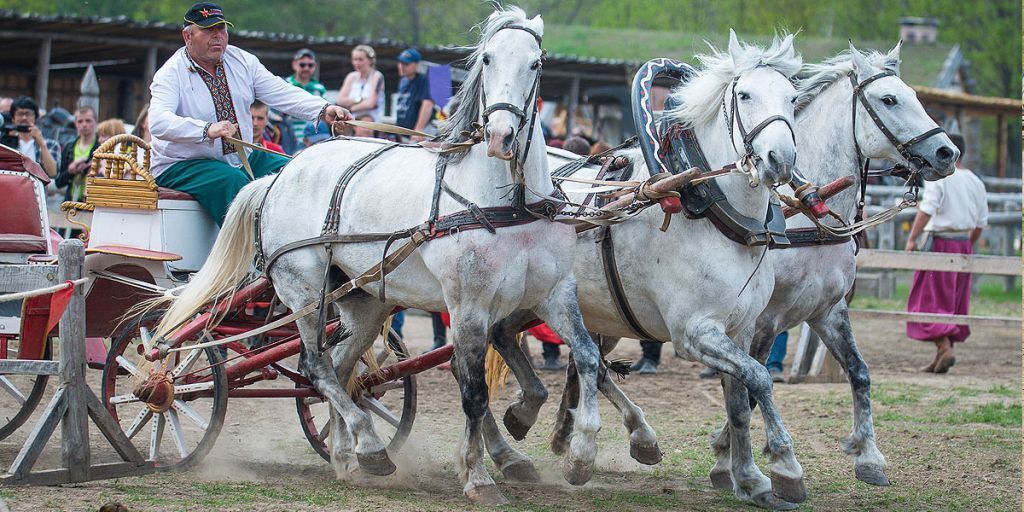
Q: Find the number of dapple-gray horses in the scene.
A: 3